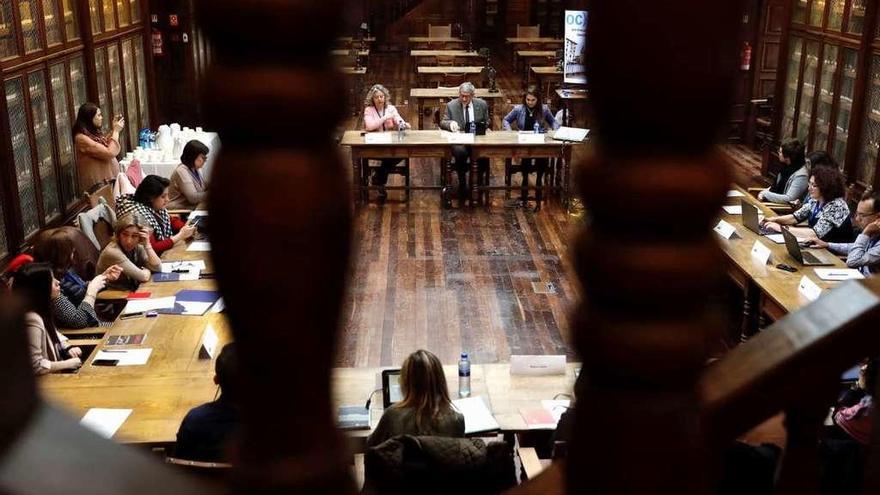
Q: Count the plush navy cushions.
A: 0